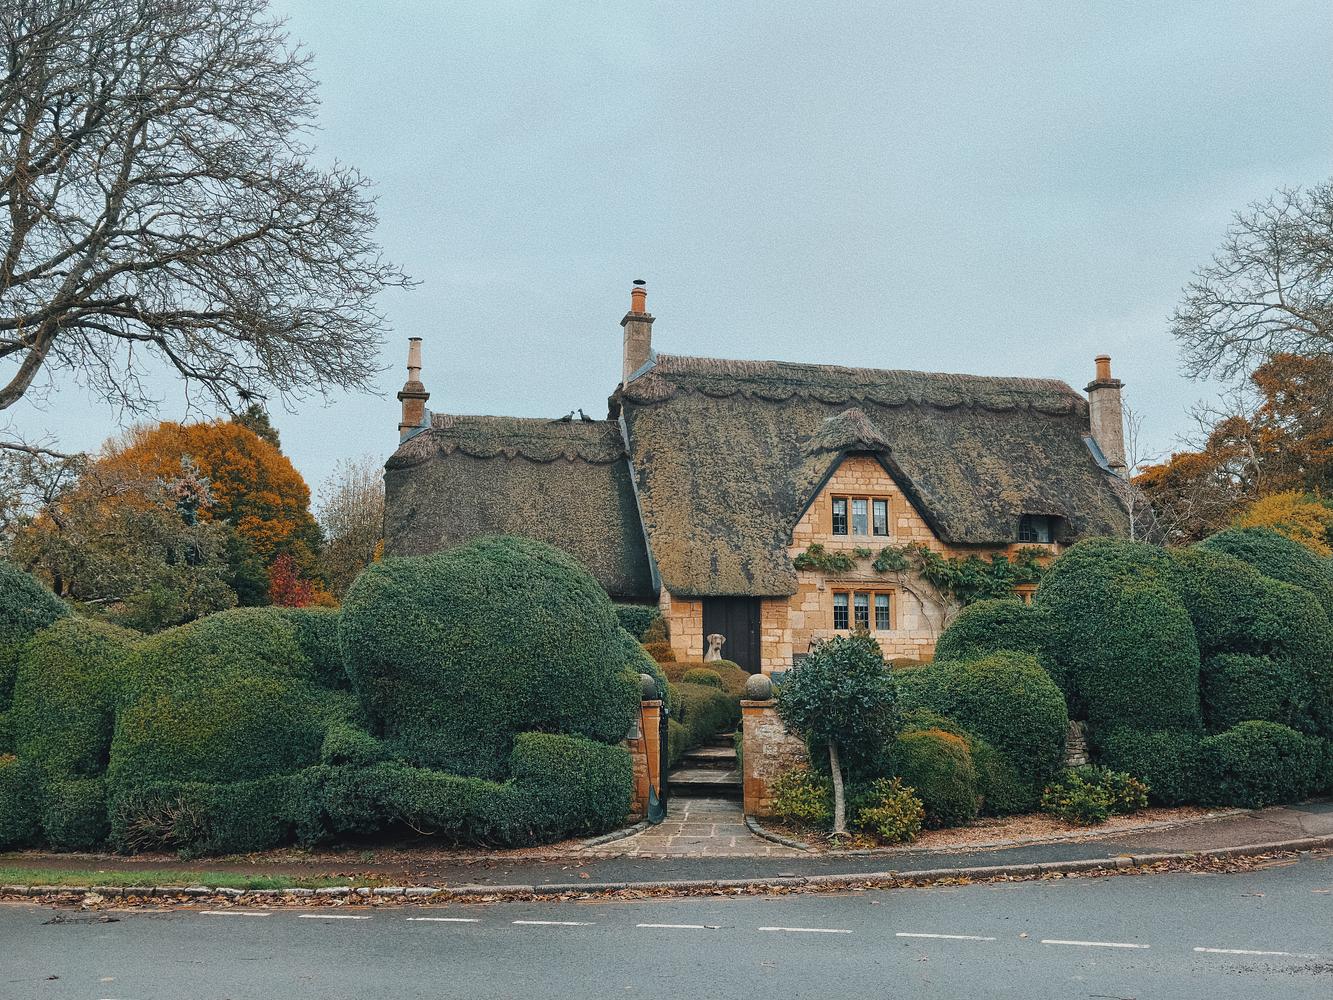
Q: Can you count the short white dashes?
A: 9